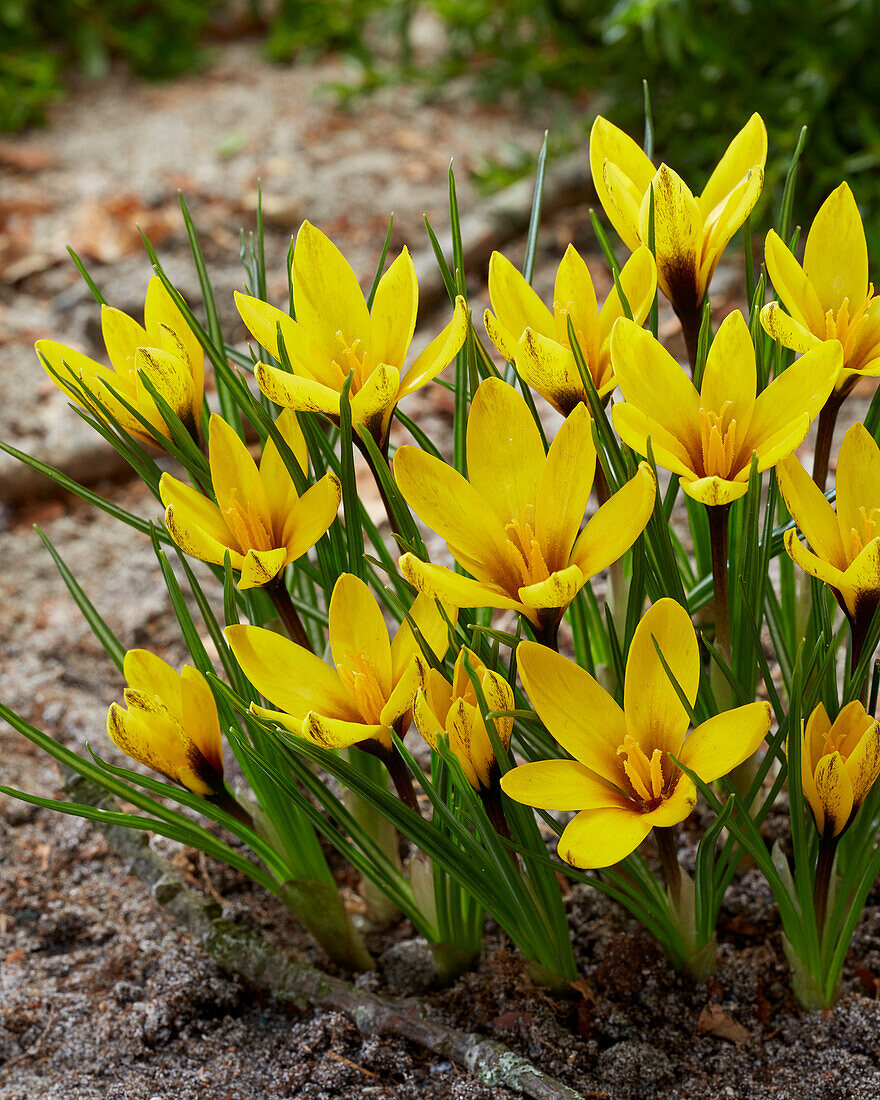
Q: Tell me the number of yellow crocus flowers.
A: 14